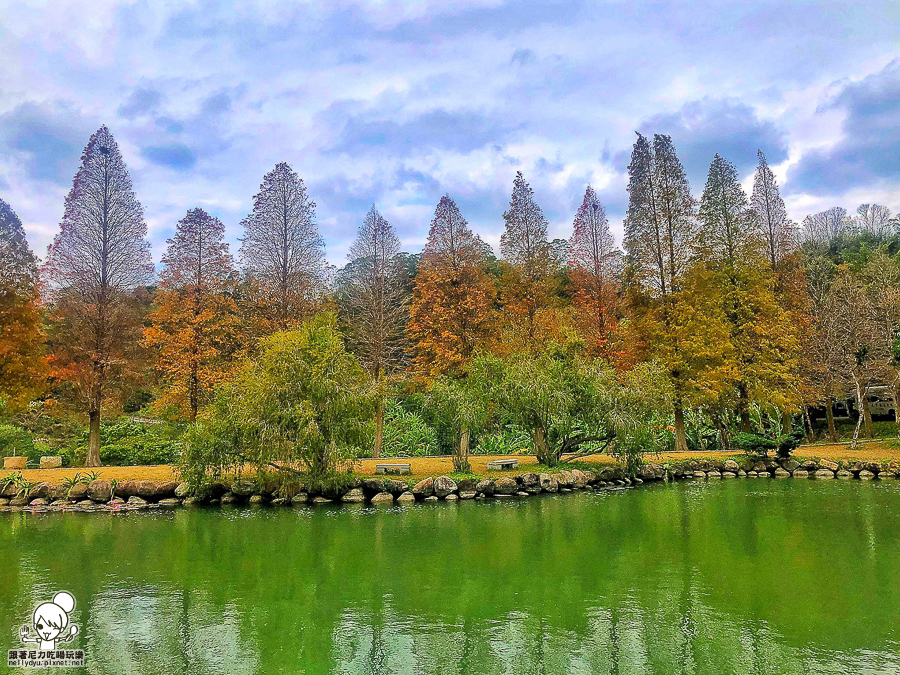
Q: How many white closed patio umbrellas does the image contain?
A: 0